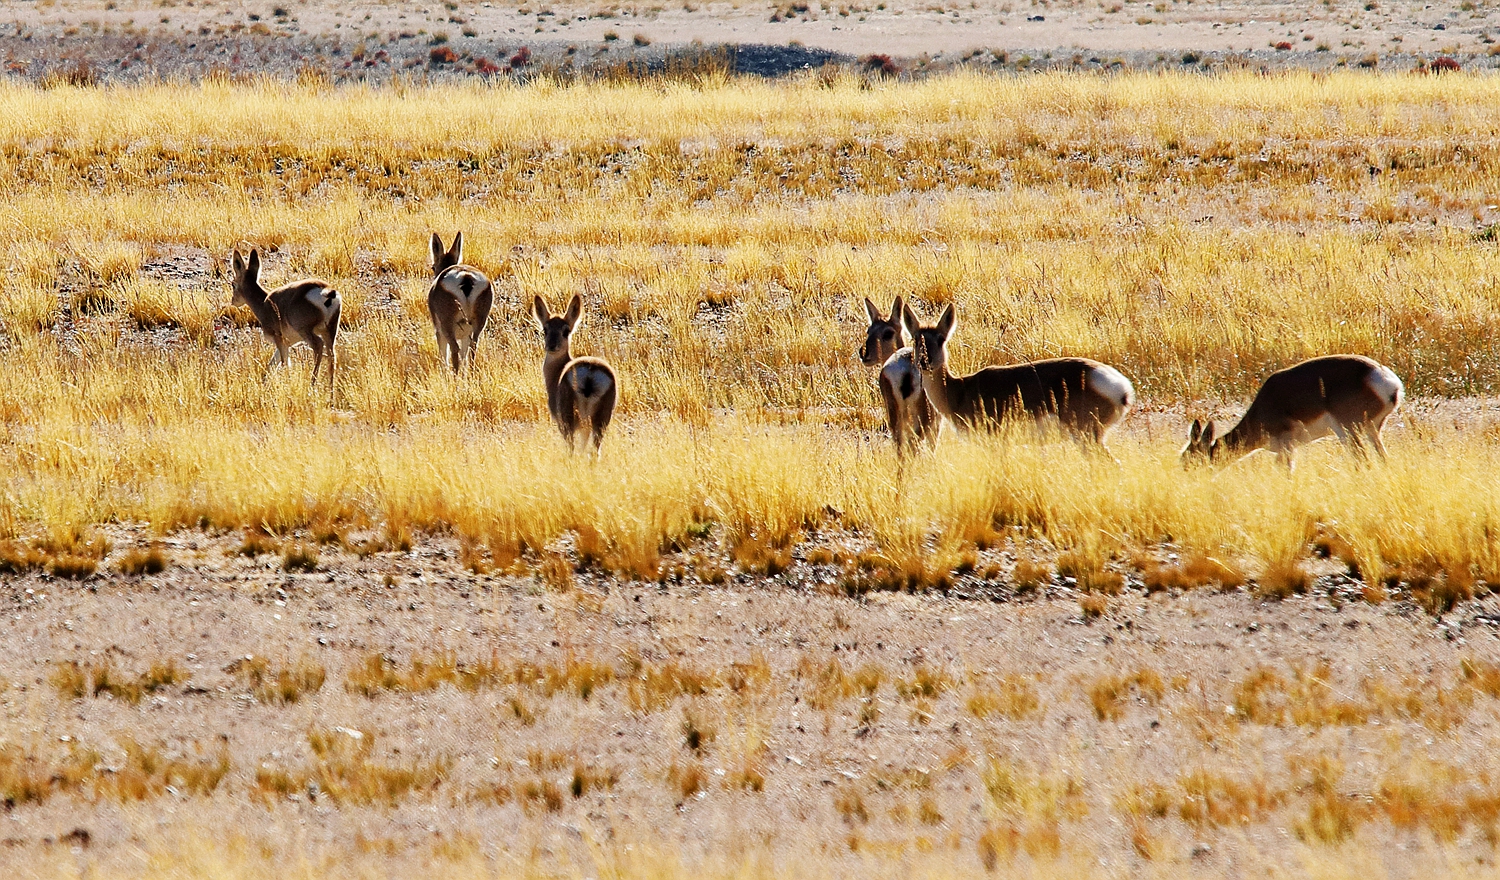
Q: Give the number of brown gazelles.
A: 6